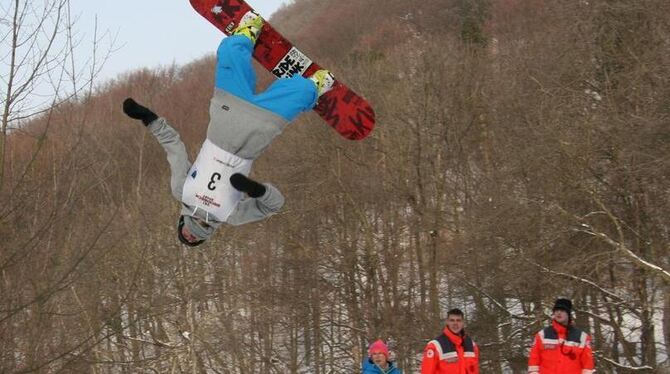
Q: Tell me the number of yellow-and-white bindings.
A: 2